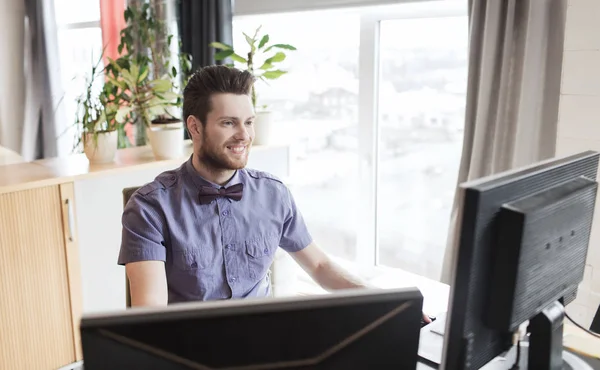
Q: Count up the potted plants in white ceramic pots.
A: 3